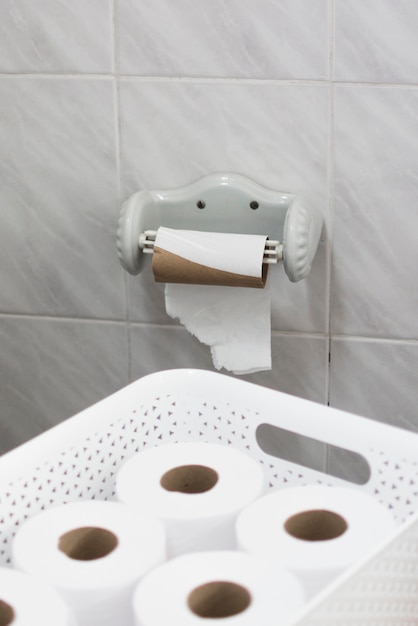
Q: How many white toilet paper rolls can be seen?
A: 5